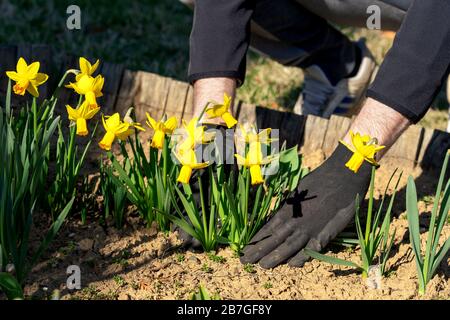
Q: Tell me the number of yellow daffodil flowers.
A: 13